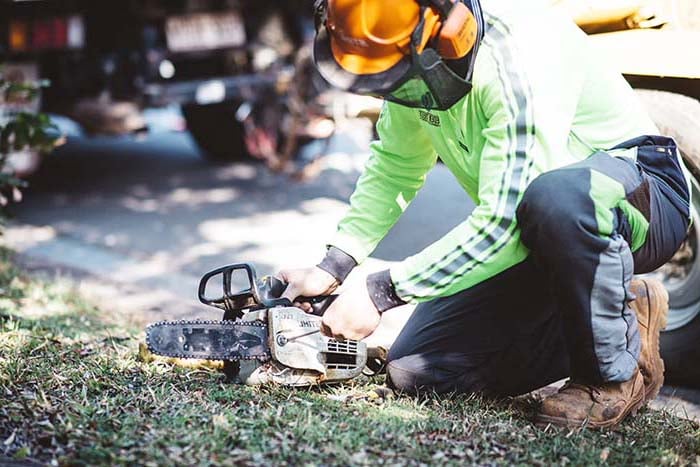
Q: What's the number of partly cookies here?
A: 0